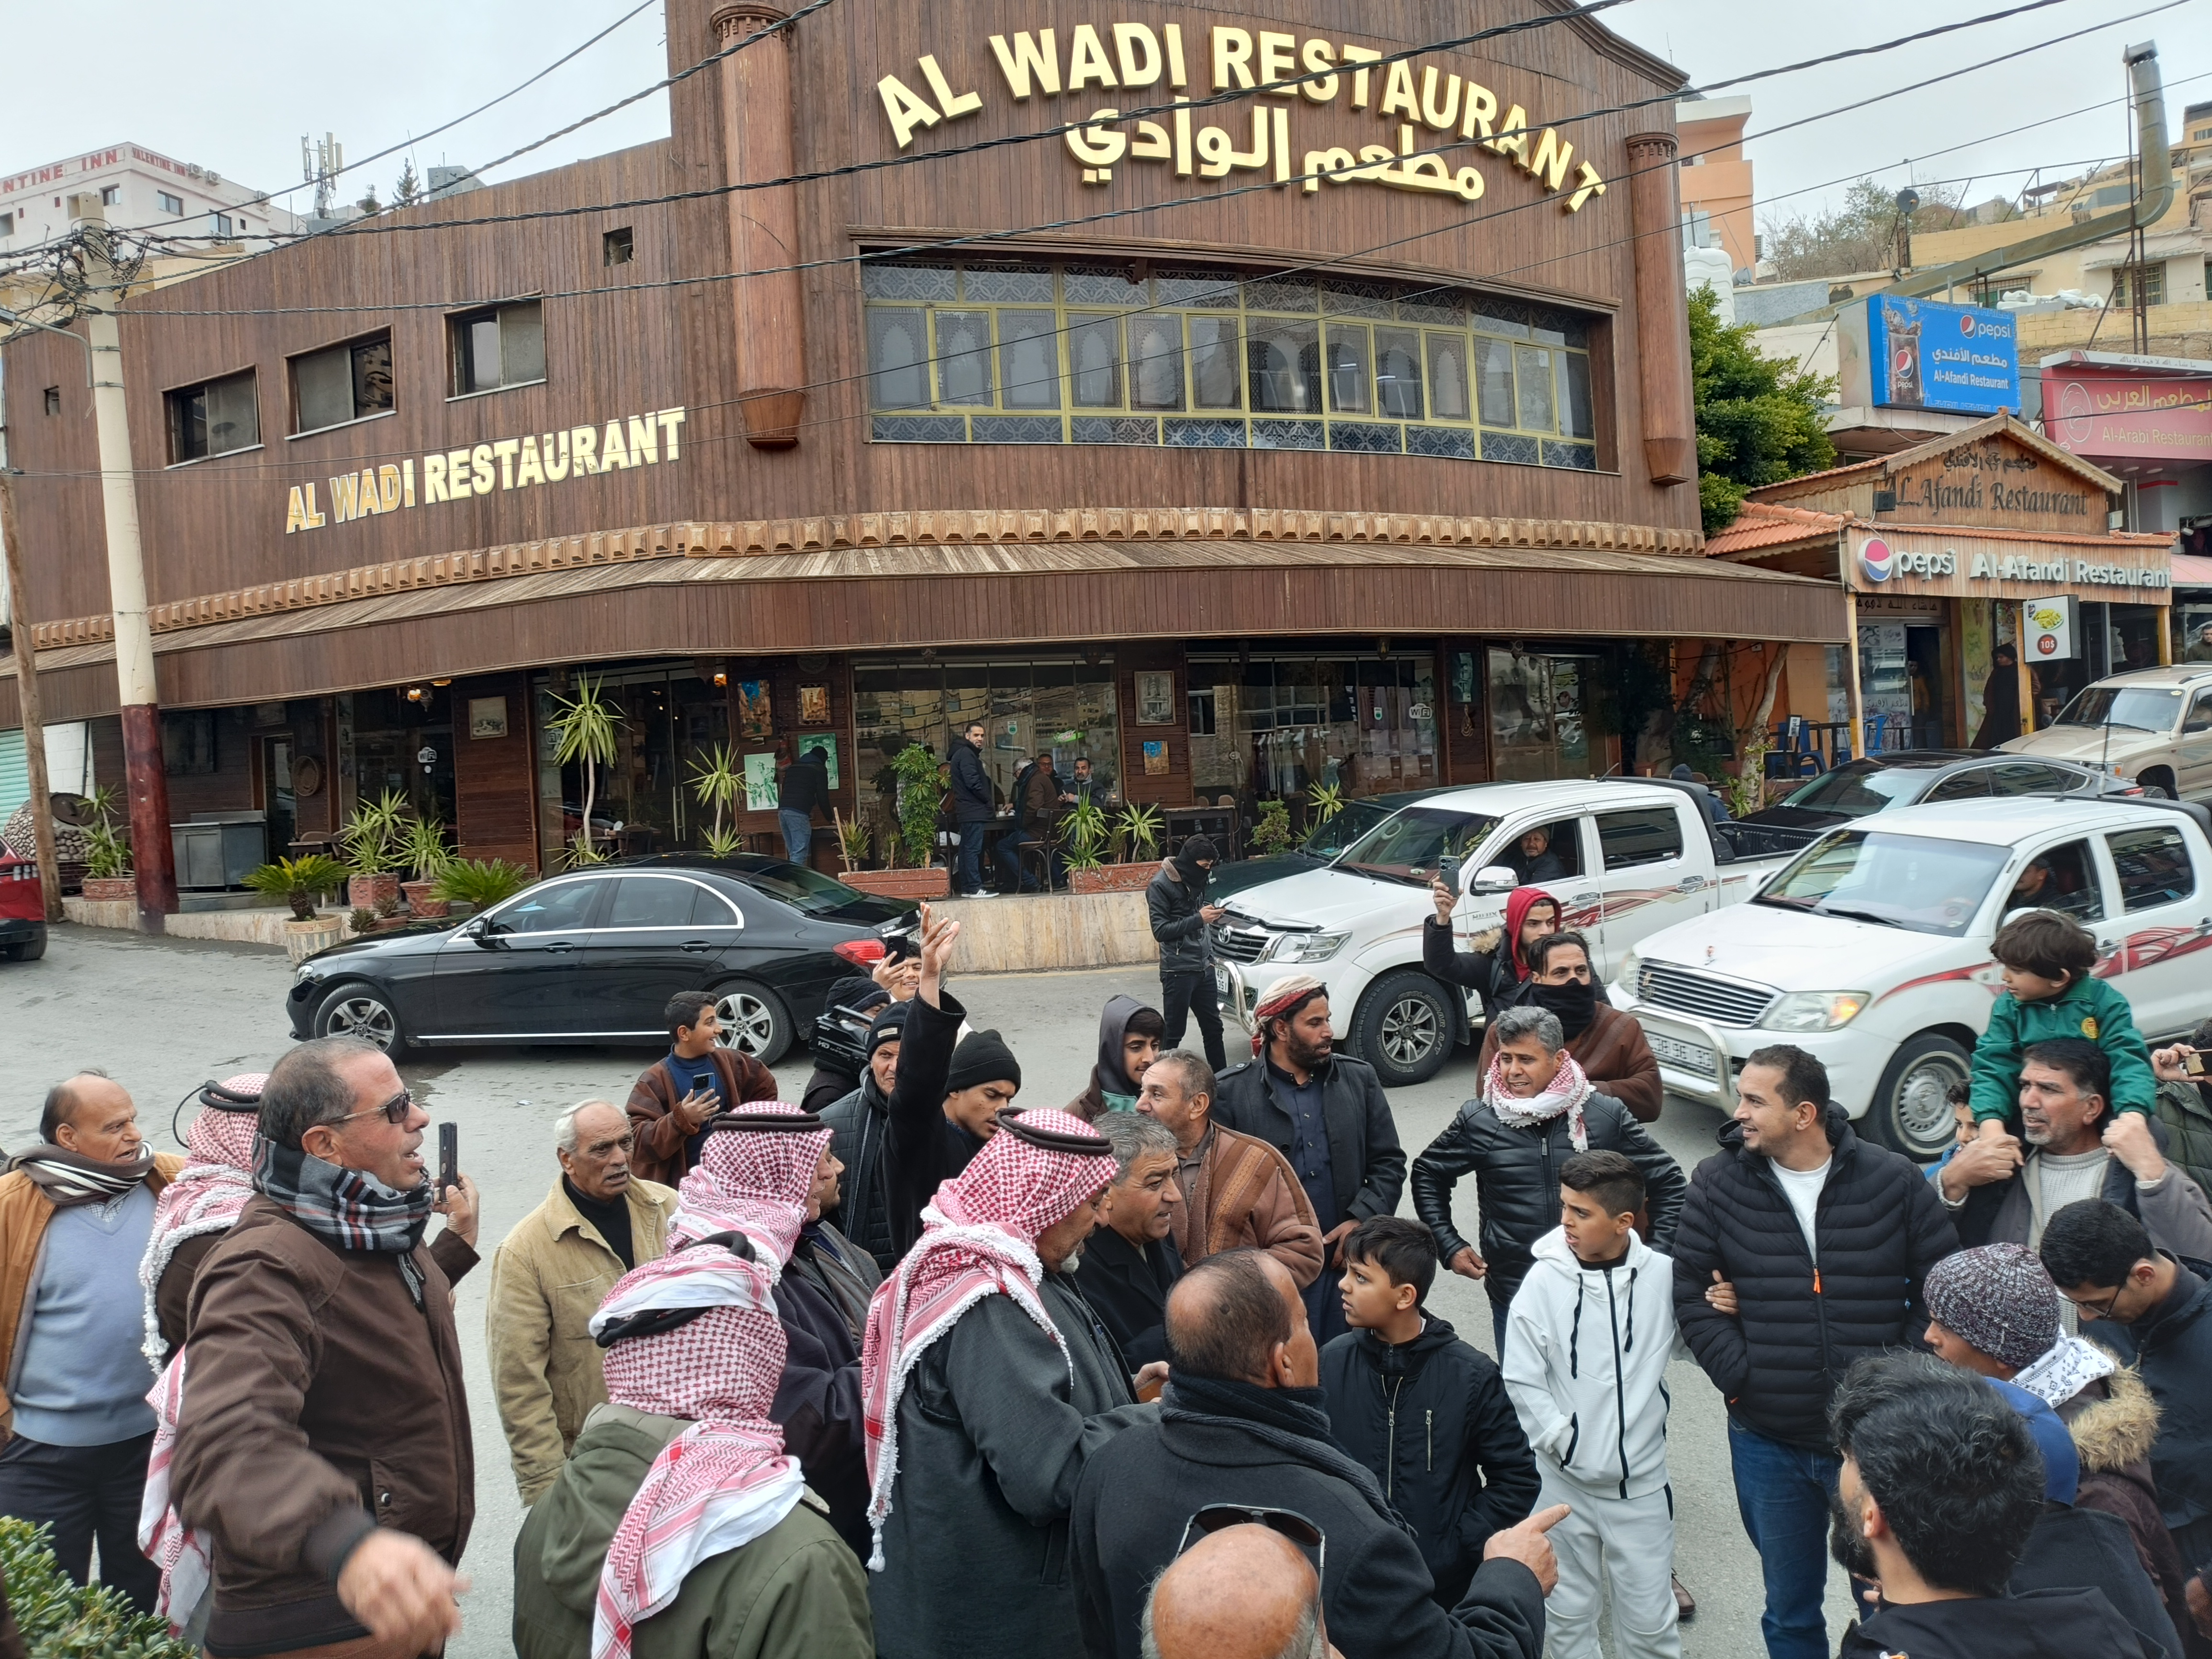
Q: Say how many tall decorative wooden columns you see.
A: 2